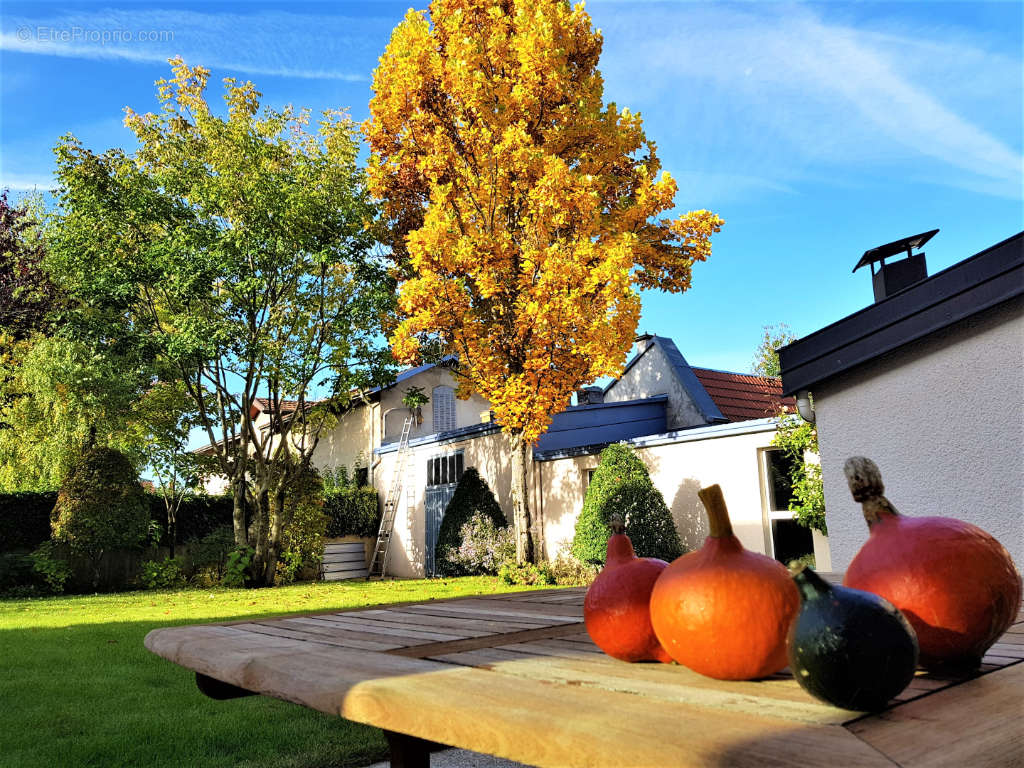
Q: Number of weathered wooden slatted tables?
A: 1